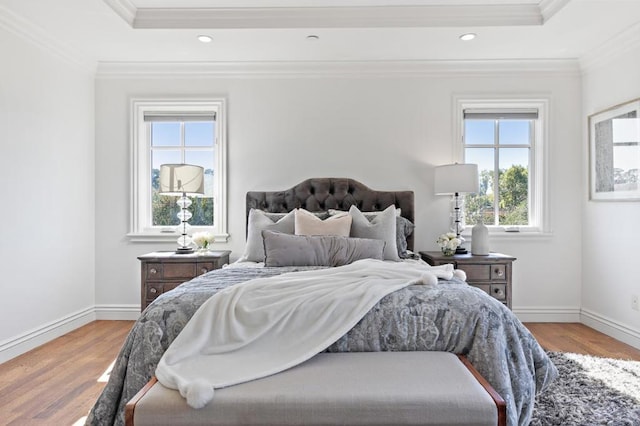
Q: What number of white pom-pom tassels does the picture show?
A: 3